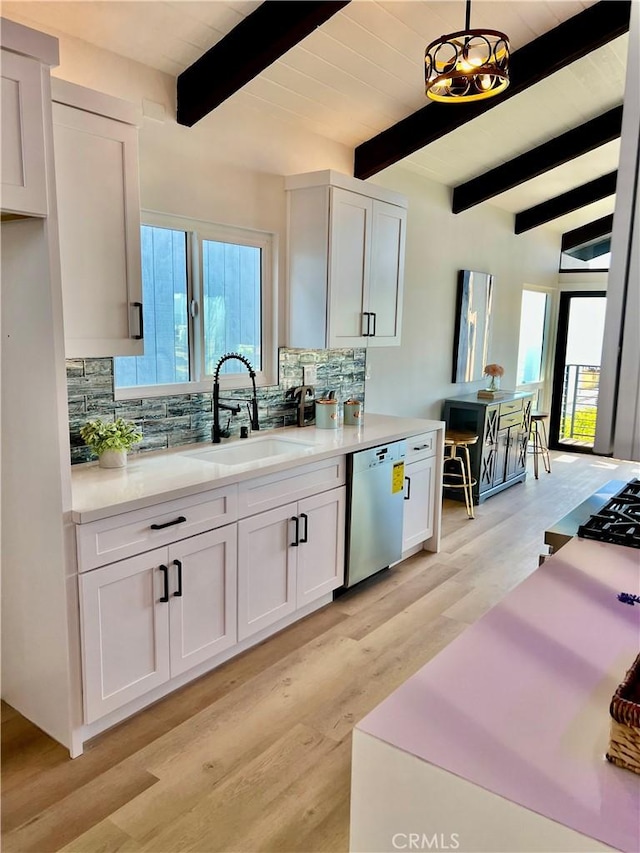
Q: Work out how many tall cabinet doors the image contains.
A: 3